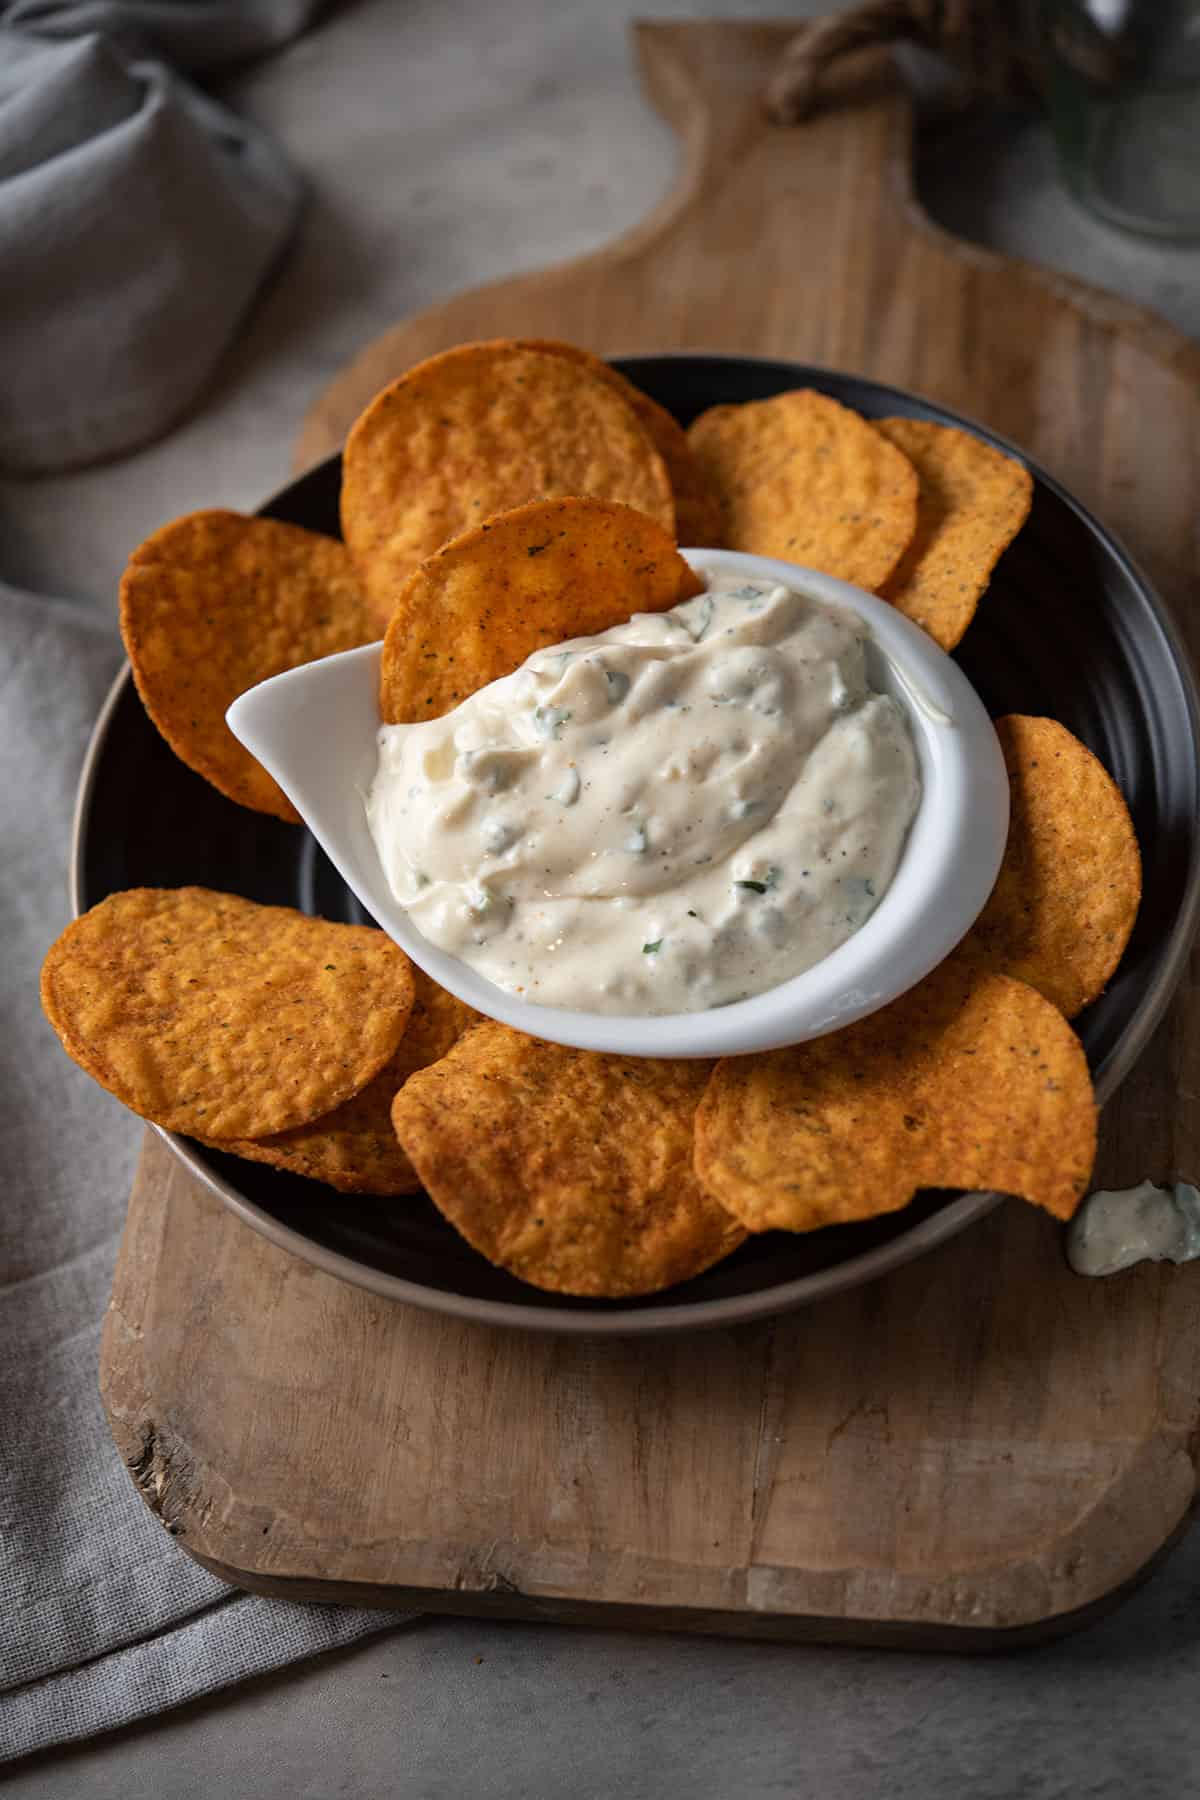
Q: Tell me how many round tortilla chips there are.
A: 11